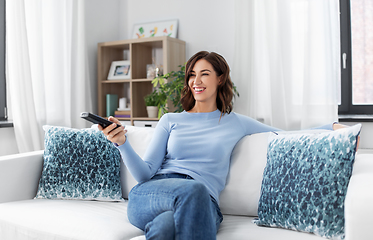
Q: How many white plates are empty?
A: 0